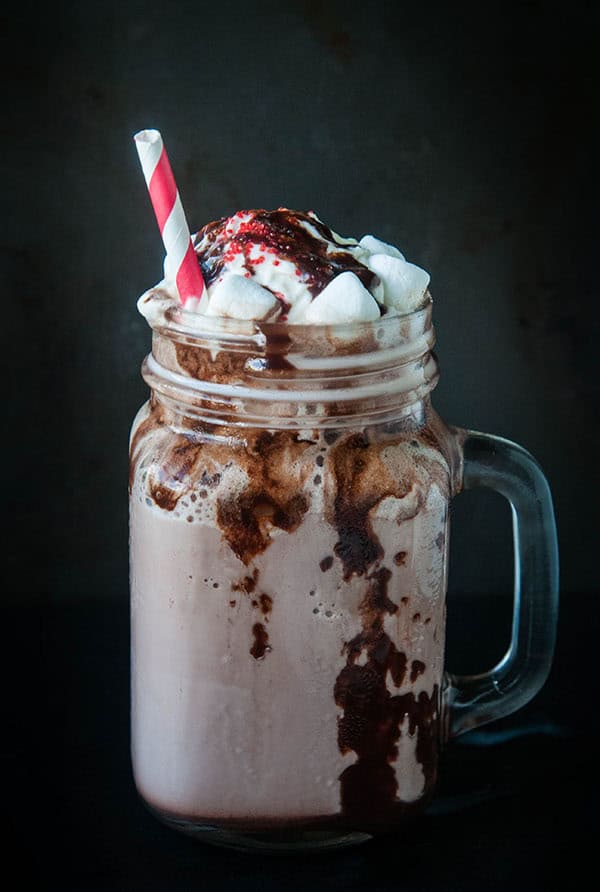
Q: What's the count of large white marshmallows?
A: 4